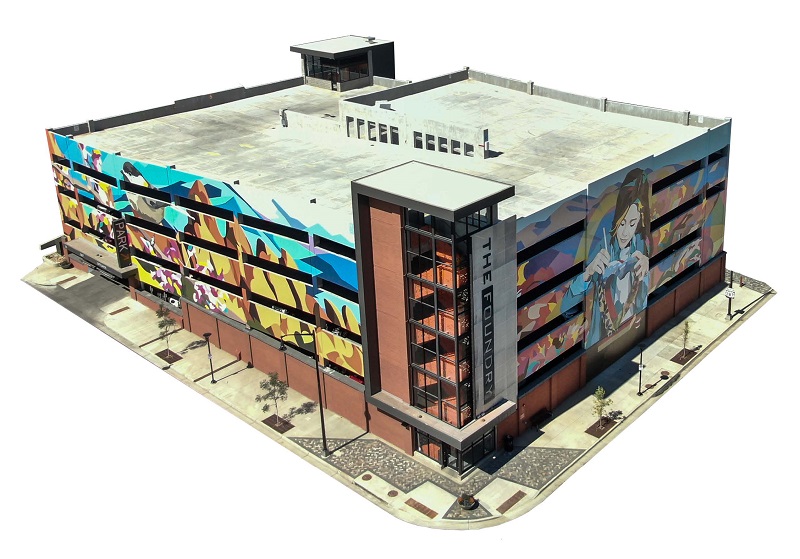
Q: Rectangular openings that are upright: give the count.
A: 10